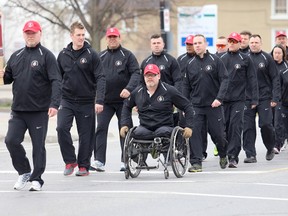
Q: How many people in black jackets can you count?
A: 13